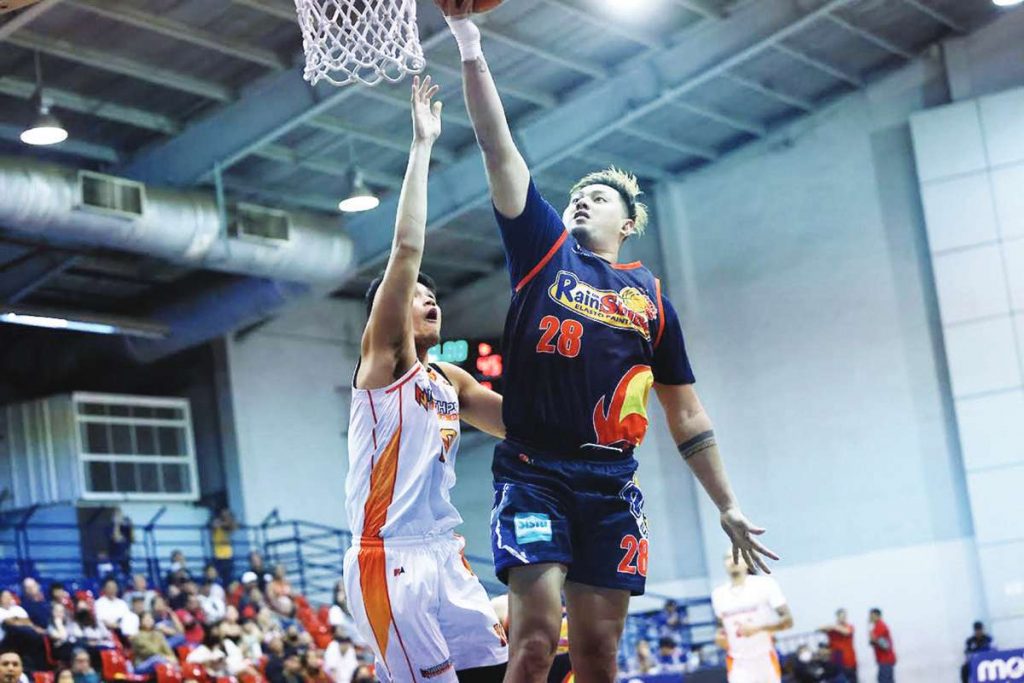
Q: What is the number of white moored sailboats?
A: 0